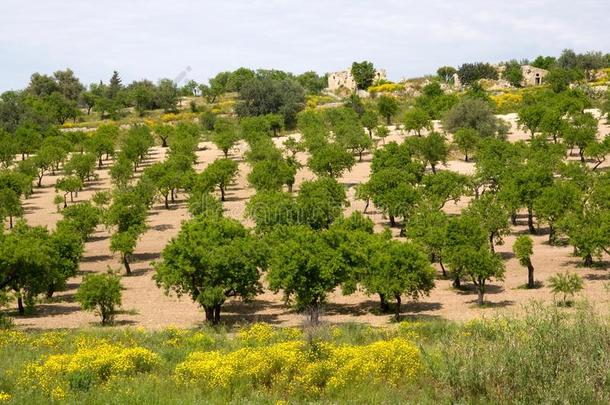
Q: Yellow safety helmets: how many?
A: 0